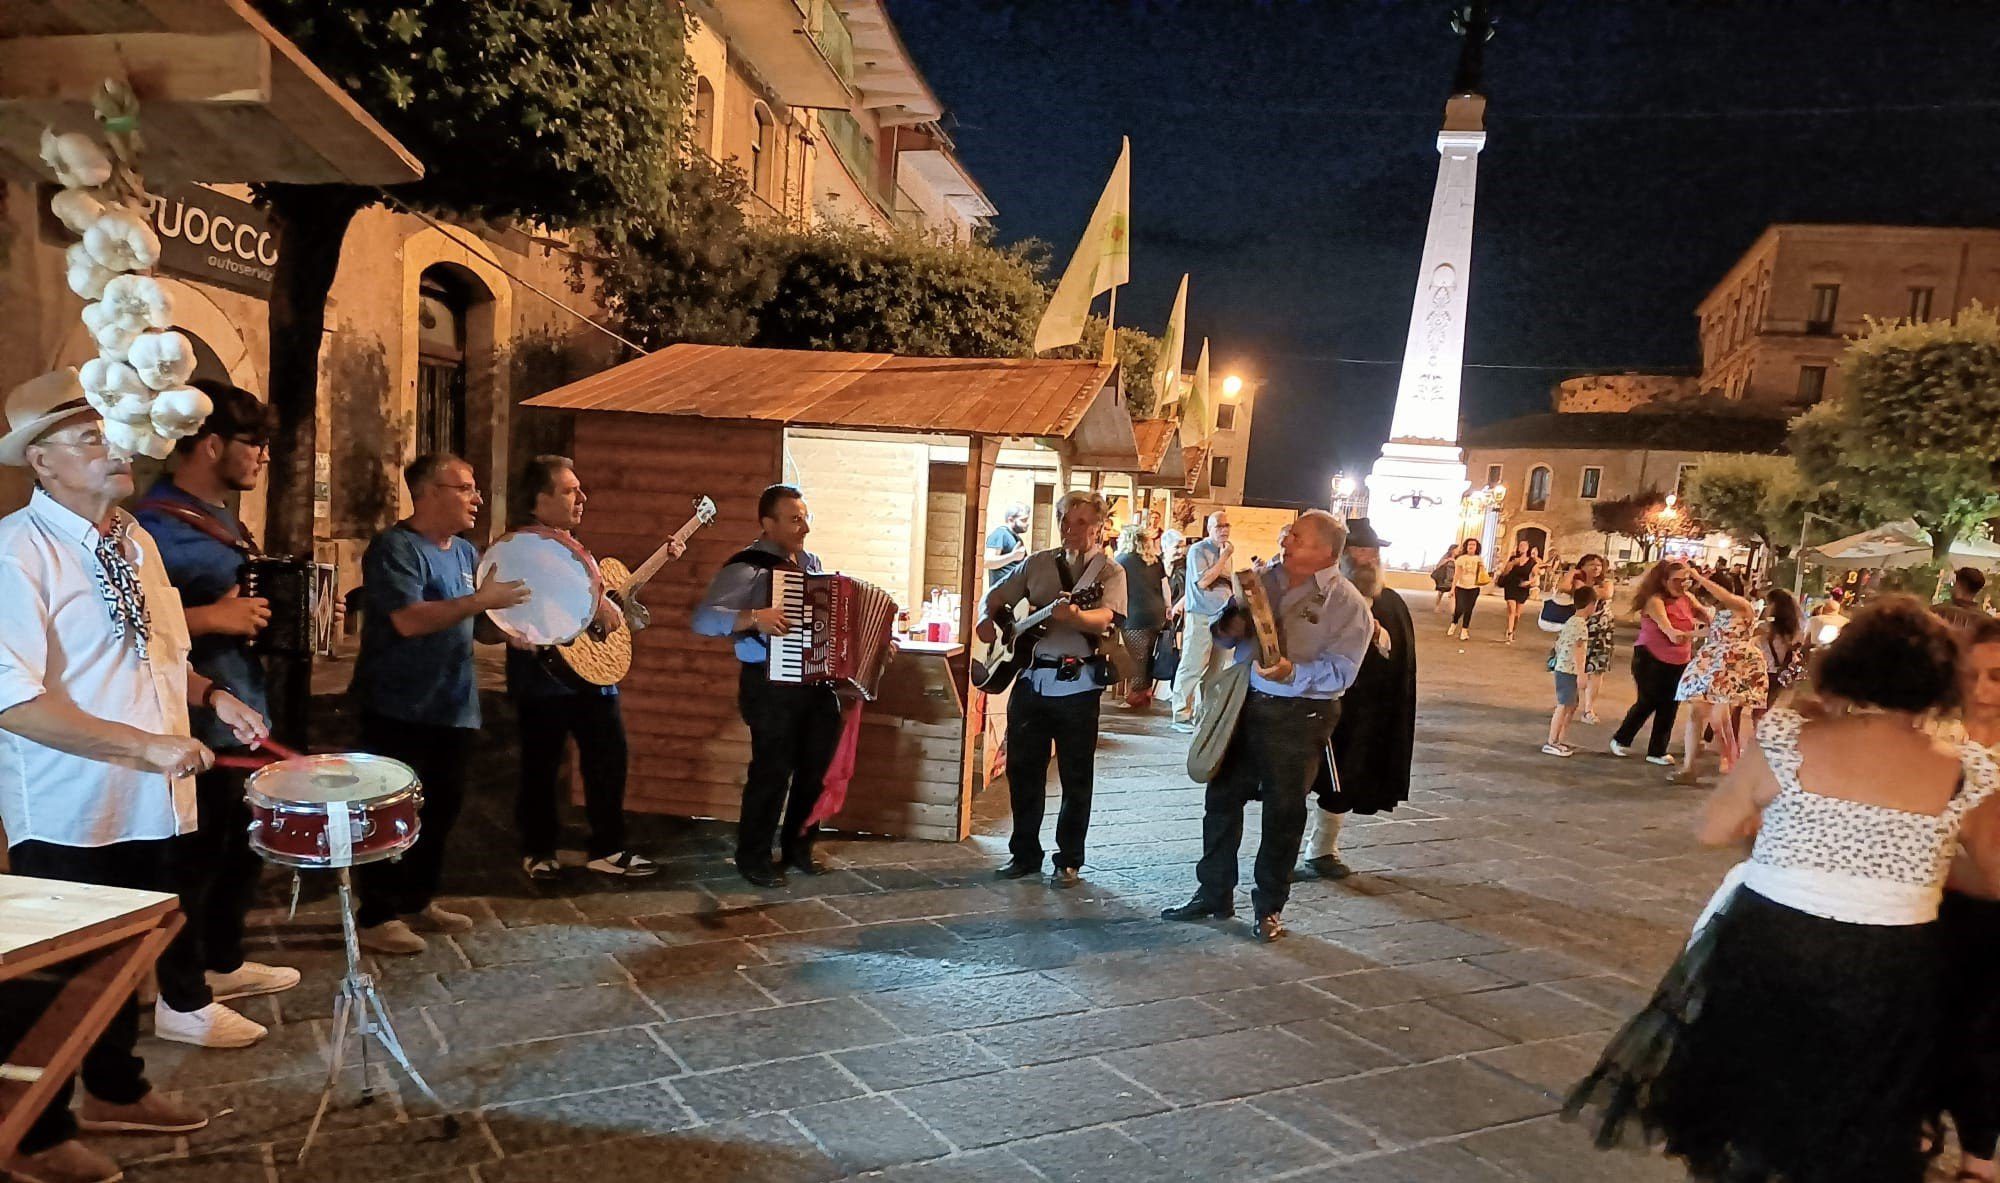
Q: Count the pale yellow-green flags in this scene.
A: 3